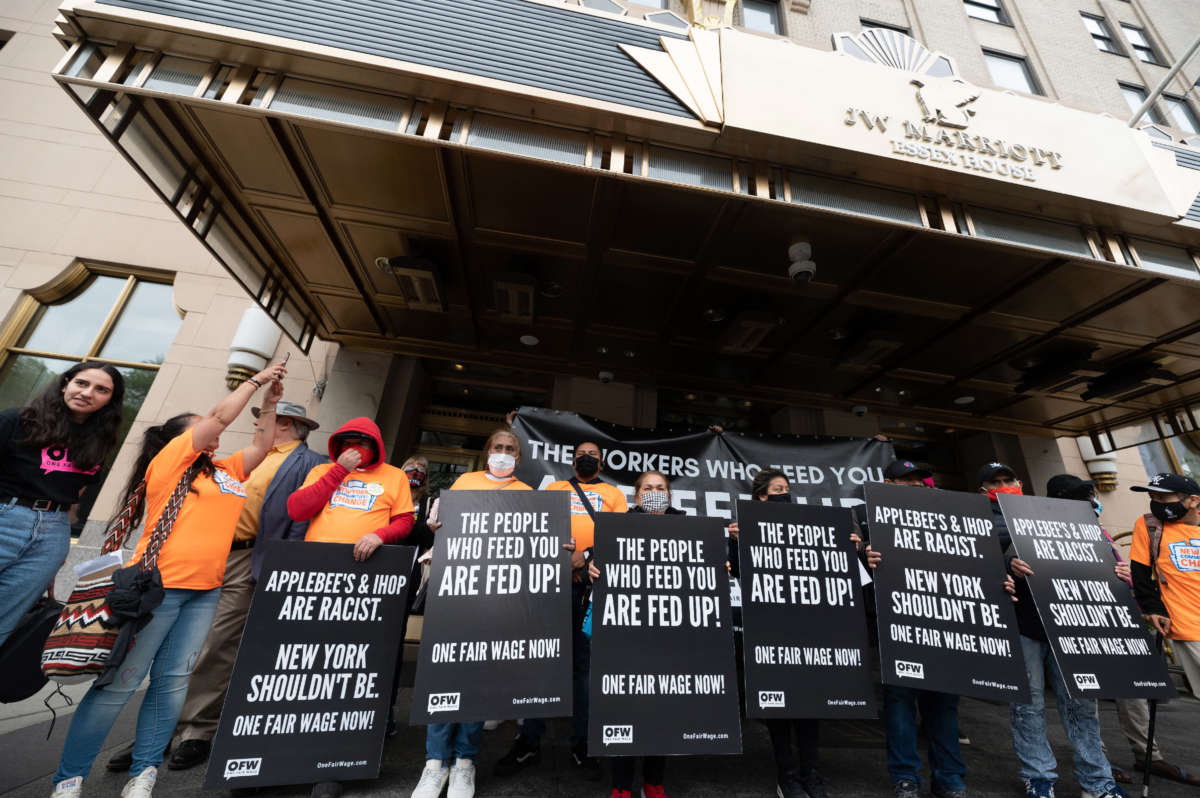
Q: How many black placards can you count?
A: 6